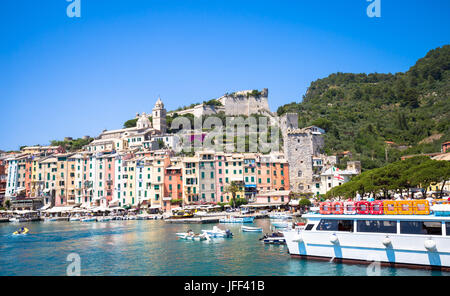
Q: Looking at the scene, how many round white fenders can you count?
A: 4